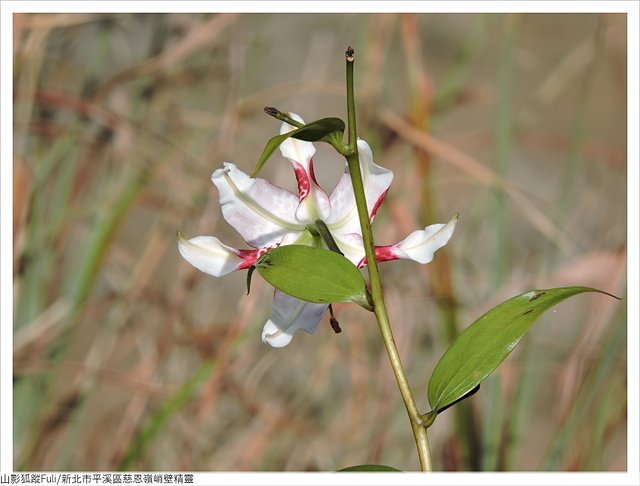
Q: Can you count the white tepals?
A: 6